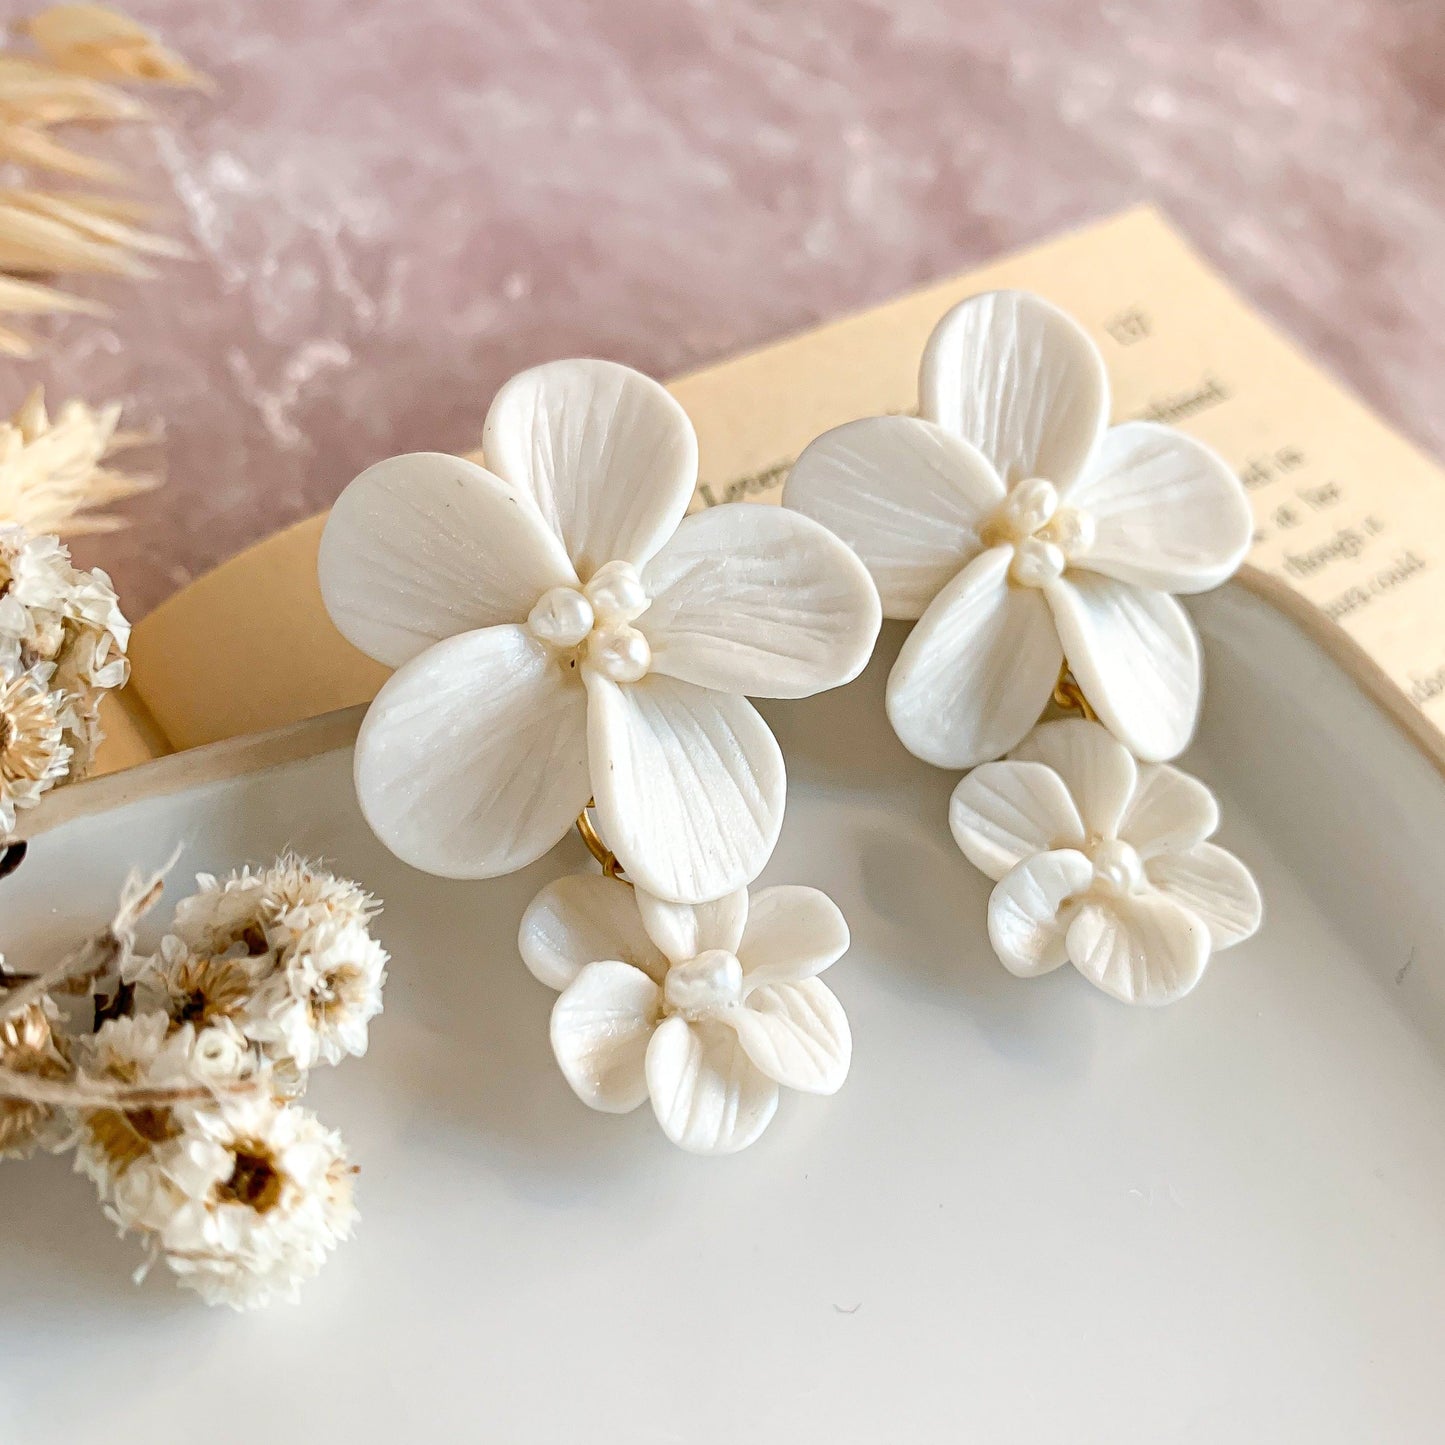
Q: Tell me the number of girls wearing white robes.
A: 0